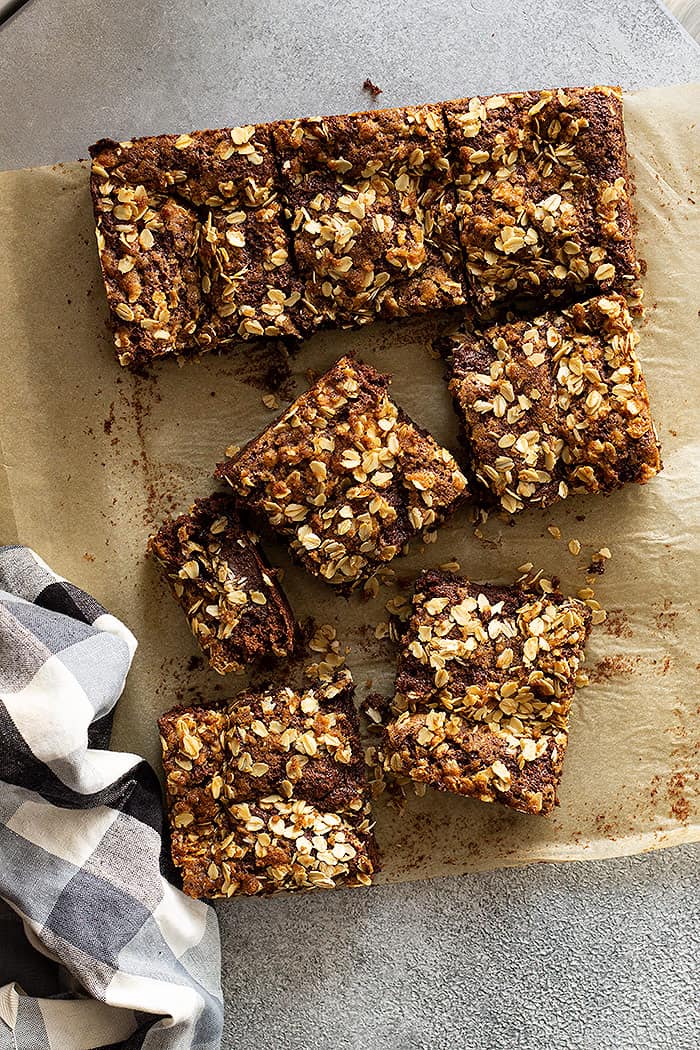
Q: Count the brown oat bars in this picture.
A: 8